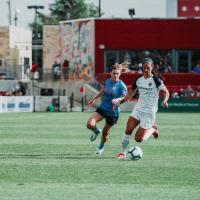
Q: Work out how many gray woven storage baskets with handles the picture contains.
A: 0